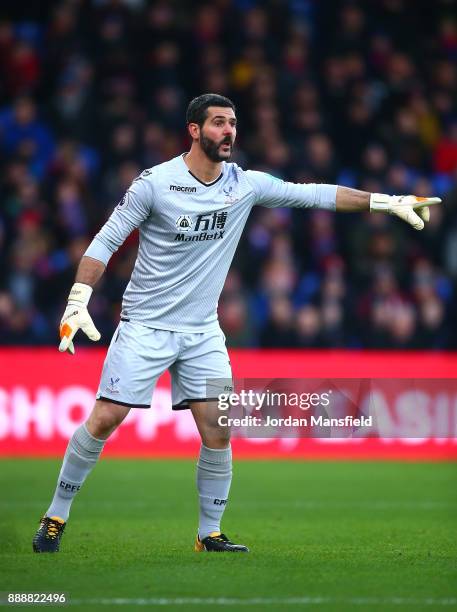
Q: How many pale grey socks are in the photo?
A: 2